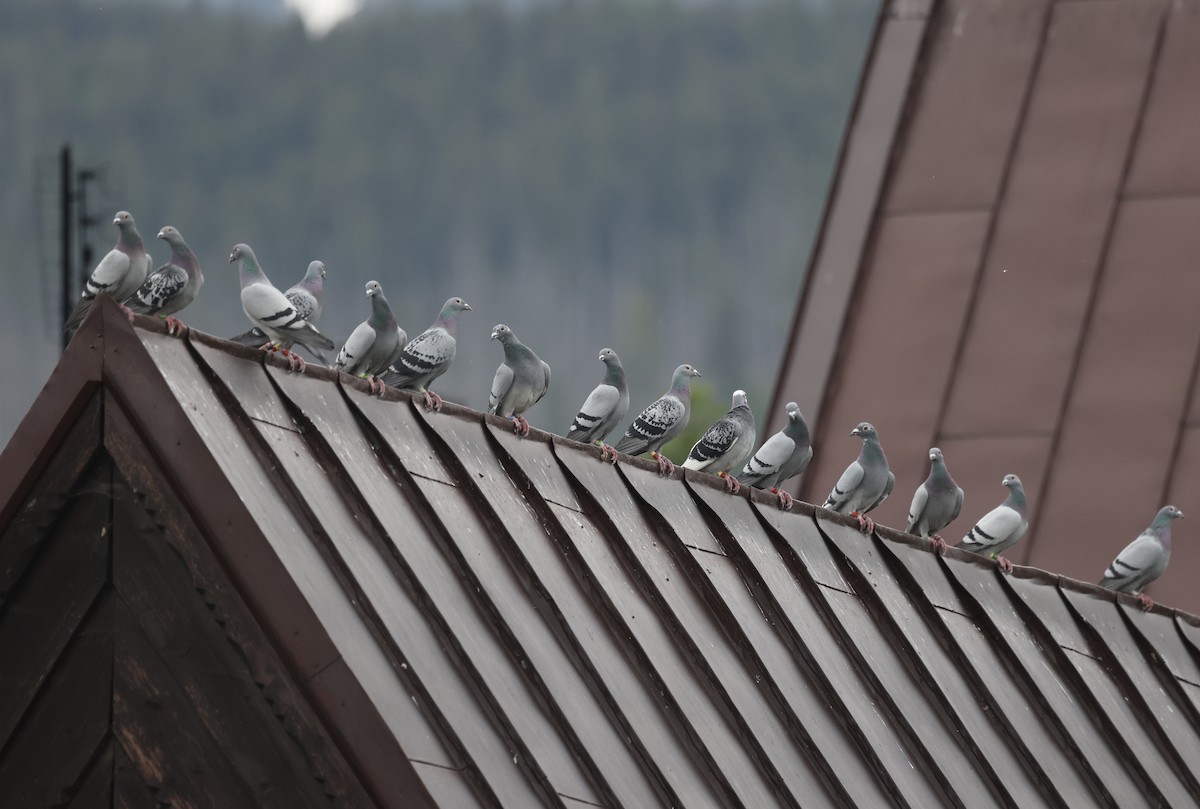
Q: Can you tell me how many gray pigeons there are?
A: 15